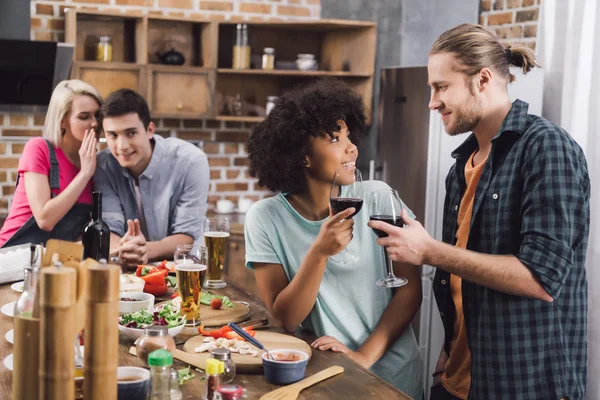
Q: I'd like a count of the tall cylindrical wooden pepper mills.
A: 2